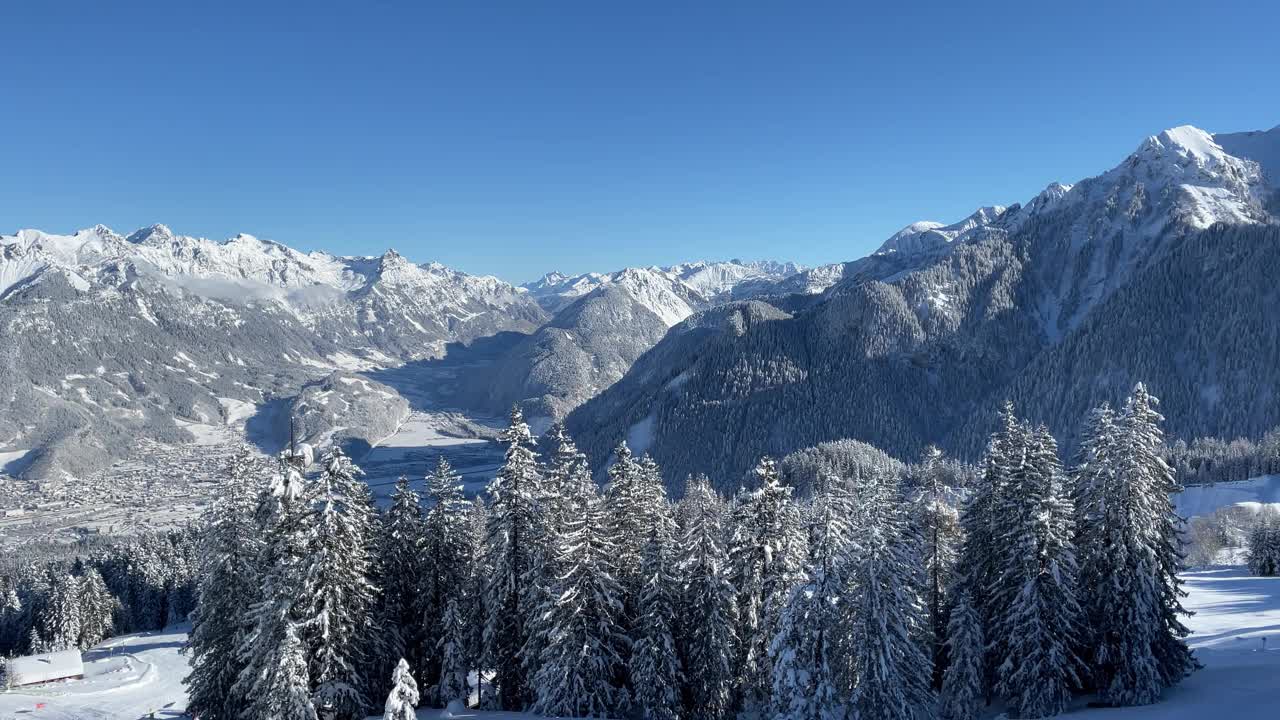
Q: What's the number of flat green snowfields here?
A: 0